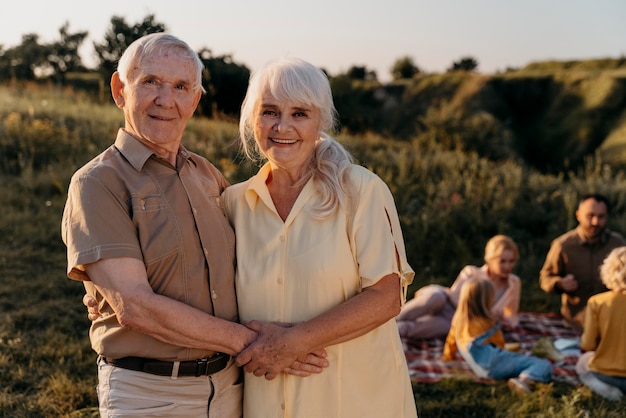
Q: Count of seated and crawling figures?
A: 4